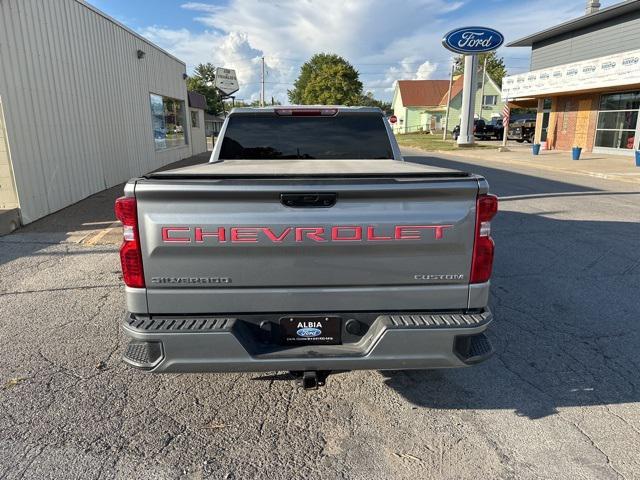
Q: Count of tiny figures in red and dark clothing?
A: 0